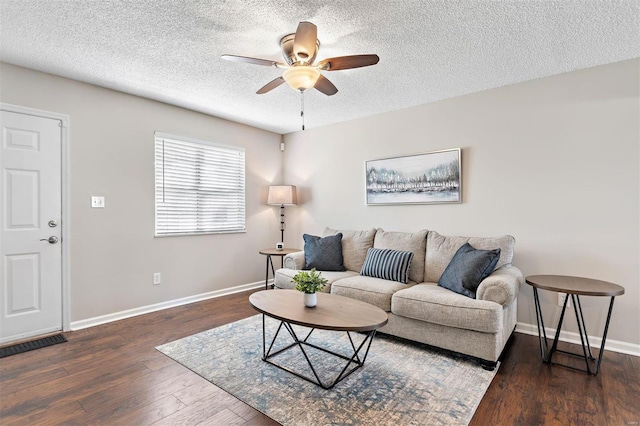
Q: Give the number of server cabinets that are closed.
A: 0